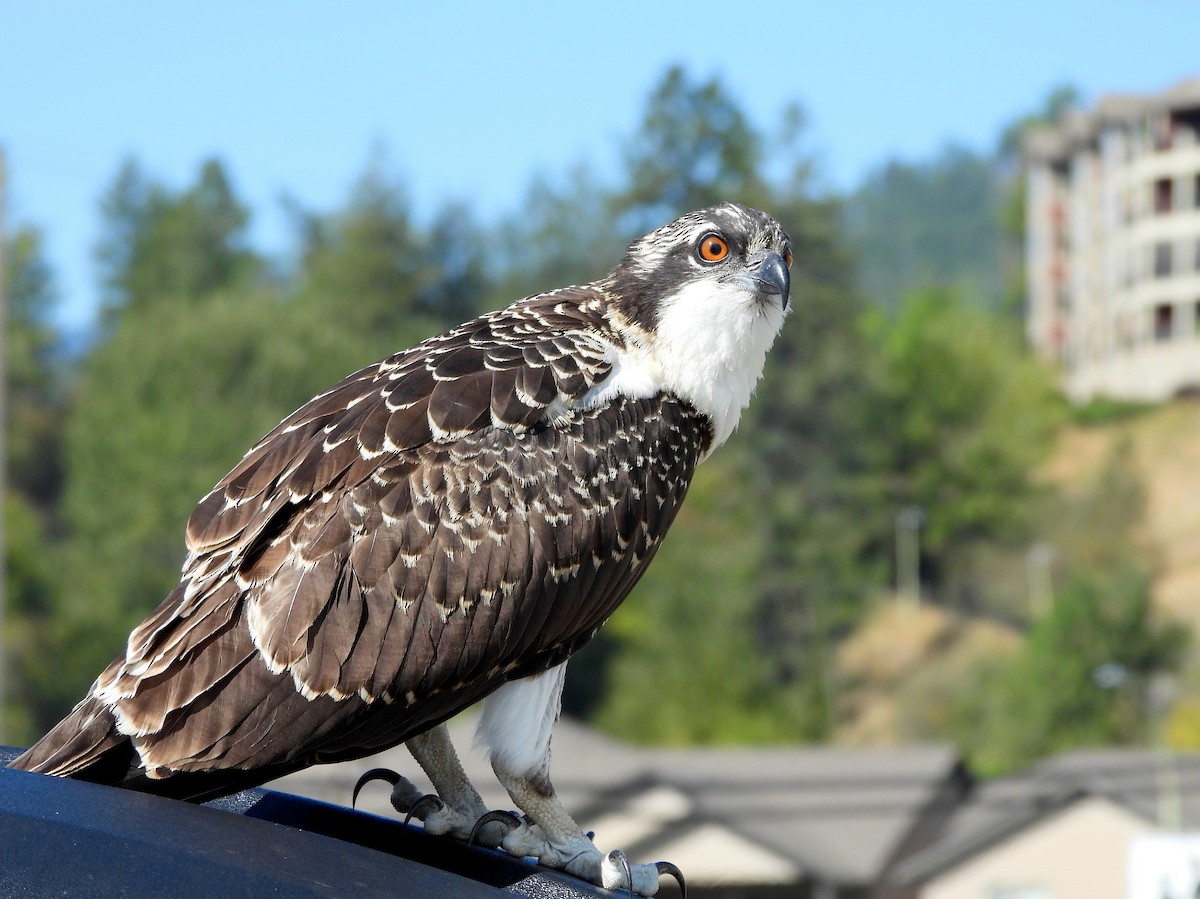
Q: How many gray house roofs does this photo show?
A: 2